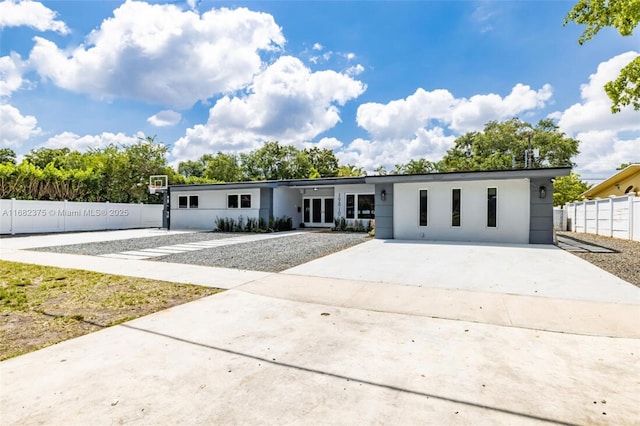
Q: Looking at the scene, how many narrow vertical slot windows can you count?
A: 3